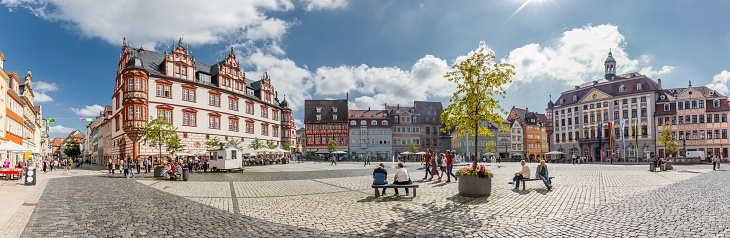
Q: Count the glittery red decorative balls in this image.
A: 0